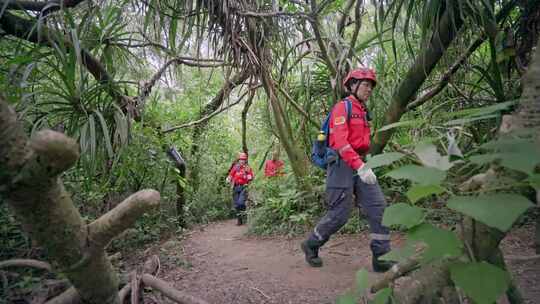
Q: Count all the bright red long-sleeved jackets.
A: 3